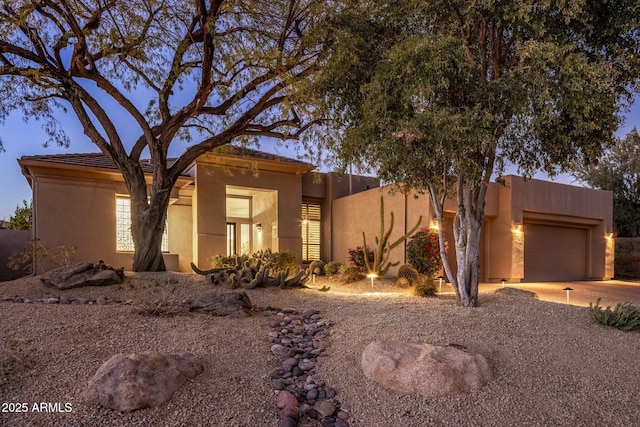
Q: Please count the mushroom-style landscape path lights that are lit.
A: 5